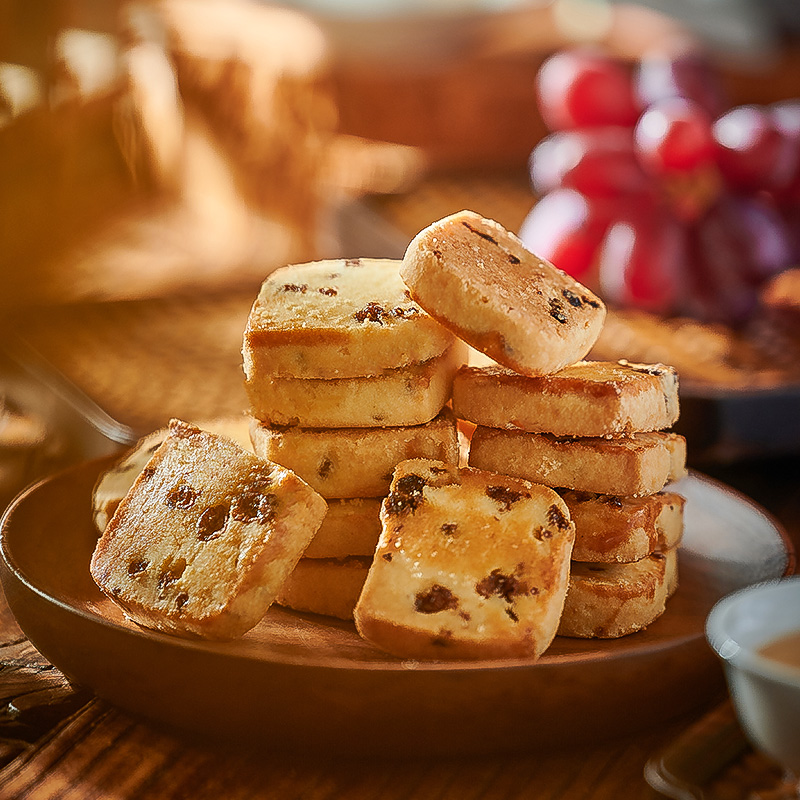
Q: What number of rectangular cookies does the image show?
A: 13